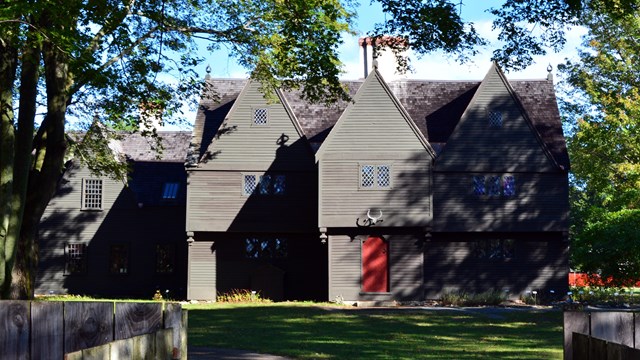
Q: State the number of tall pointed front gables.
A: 3